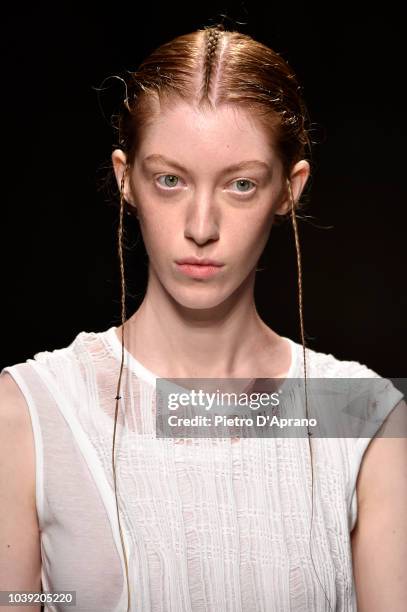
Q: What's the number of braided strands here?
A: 3